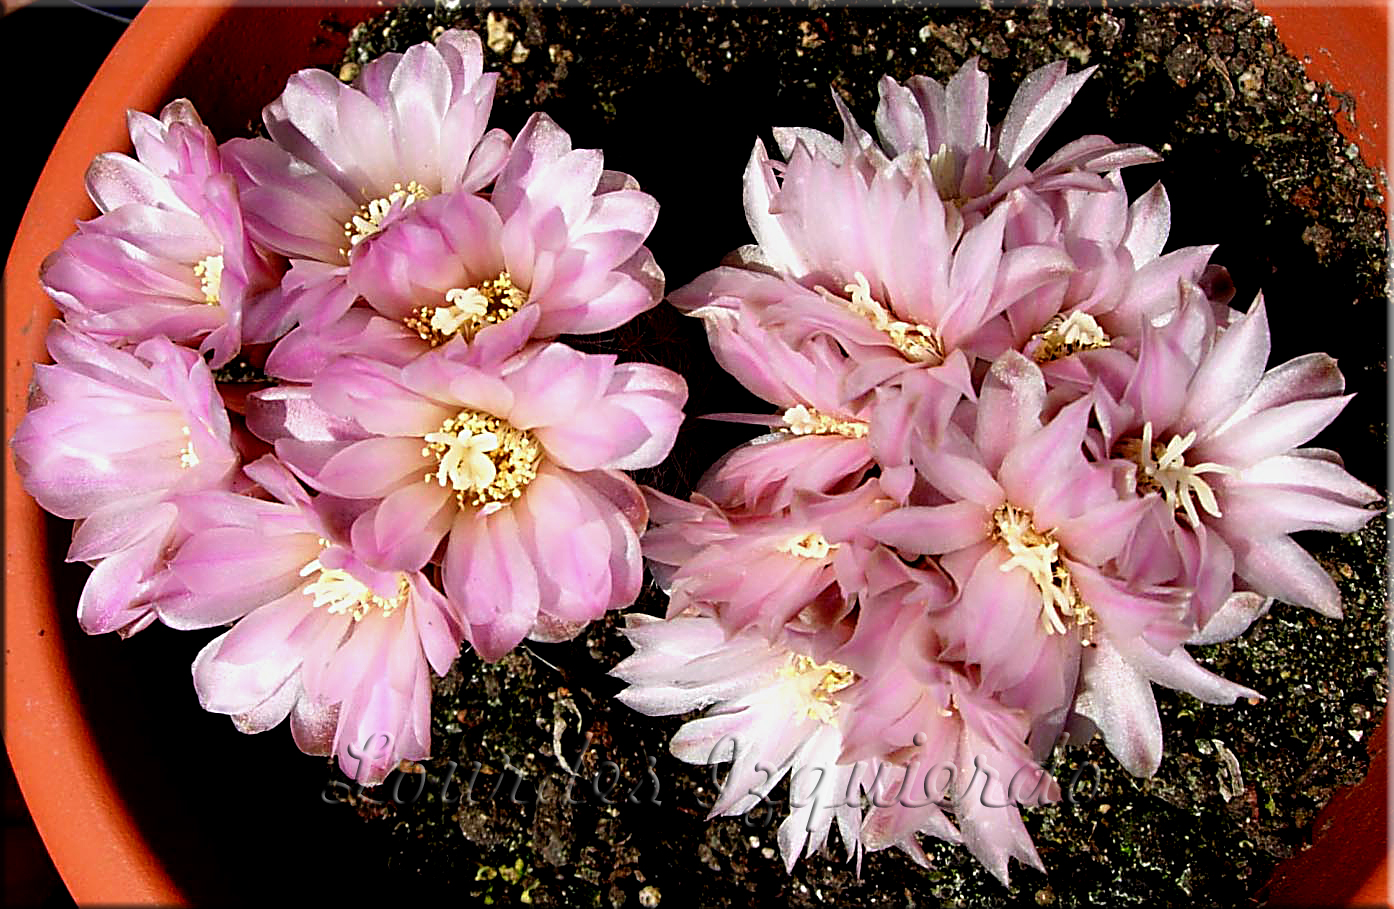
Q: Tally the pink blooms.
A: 15